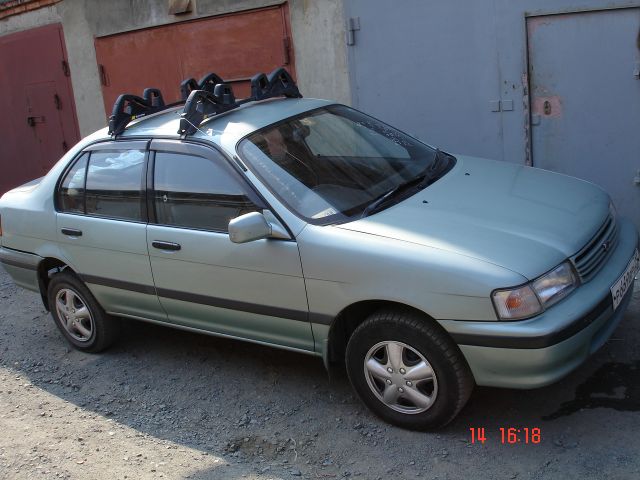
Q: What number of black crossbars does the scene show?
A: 2